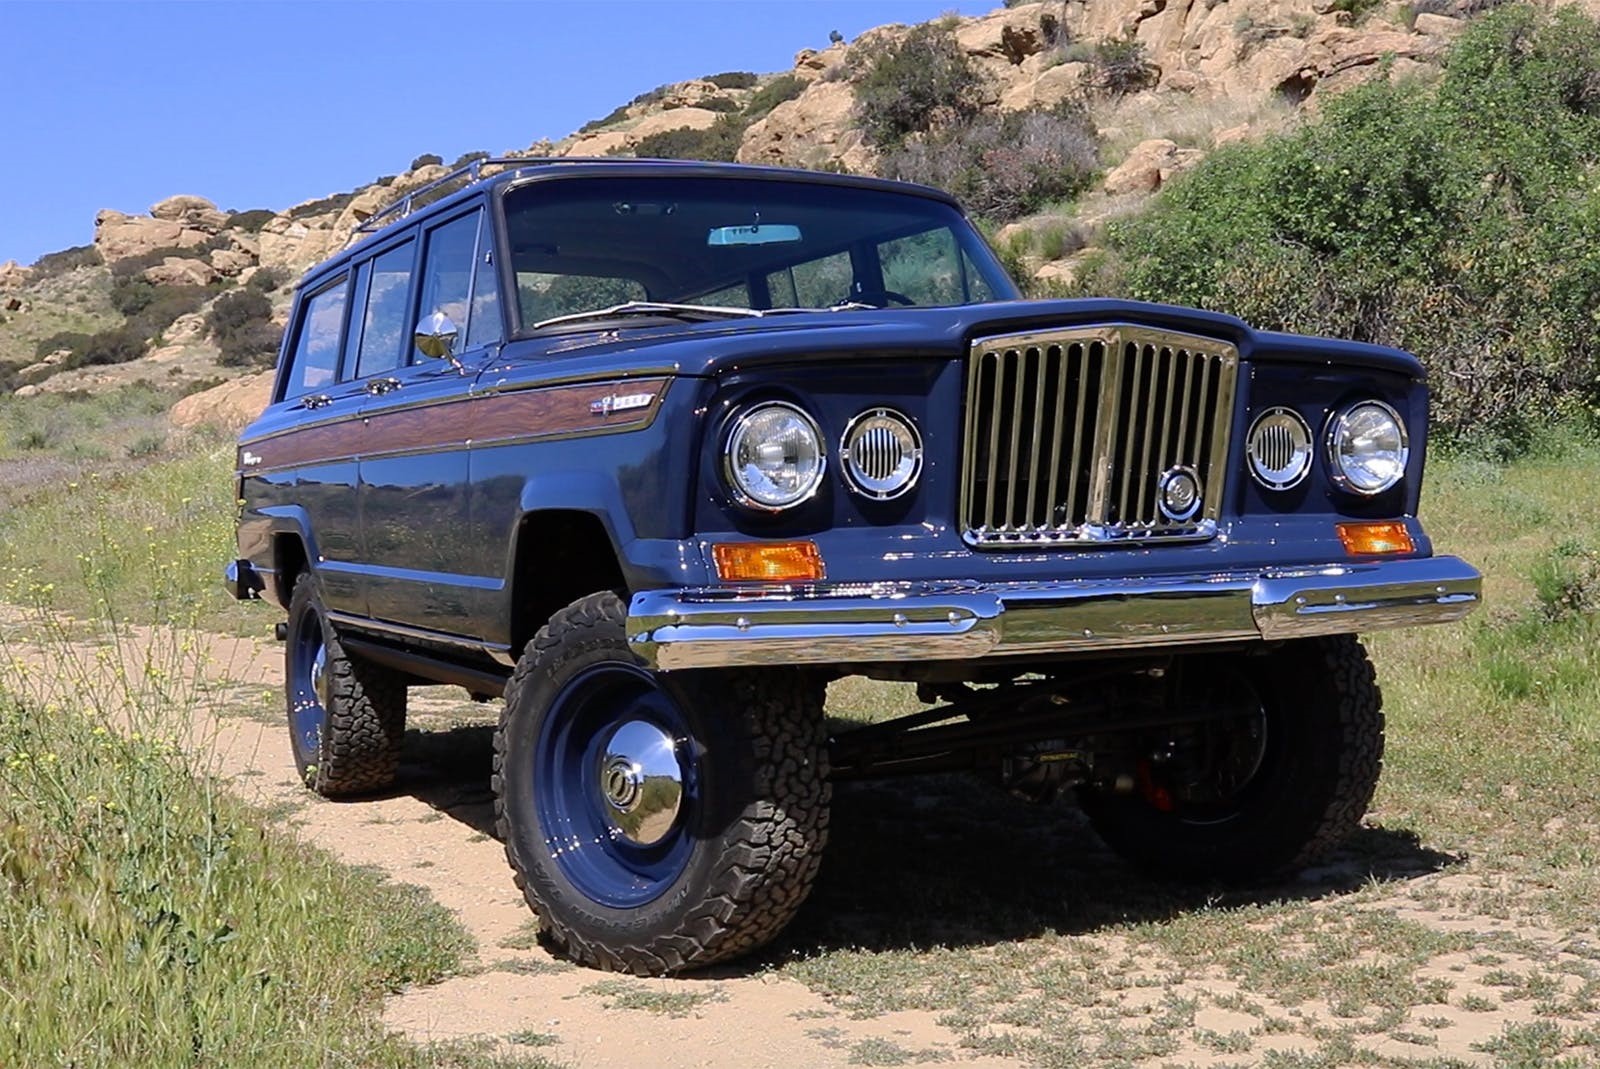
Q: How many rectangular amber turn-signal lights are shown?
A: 2